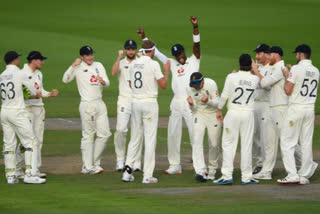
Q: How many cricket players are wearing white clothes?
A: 11